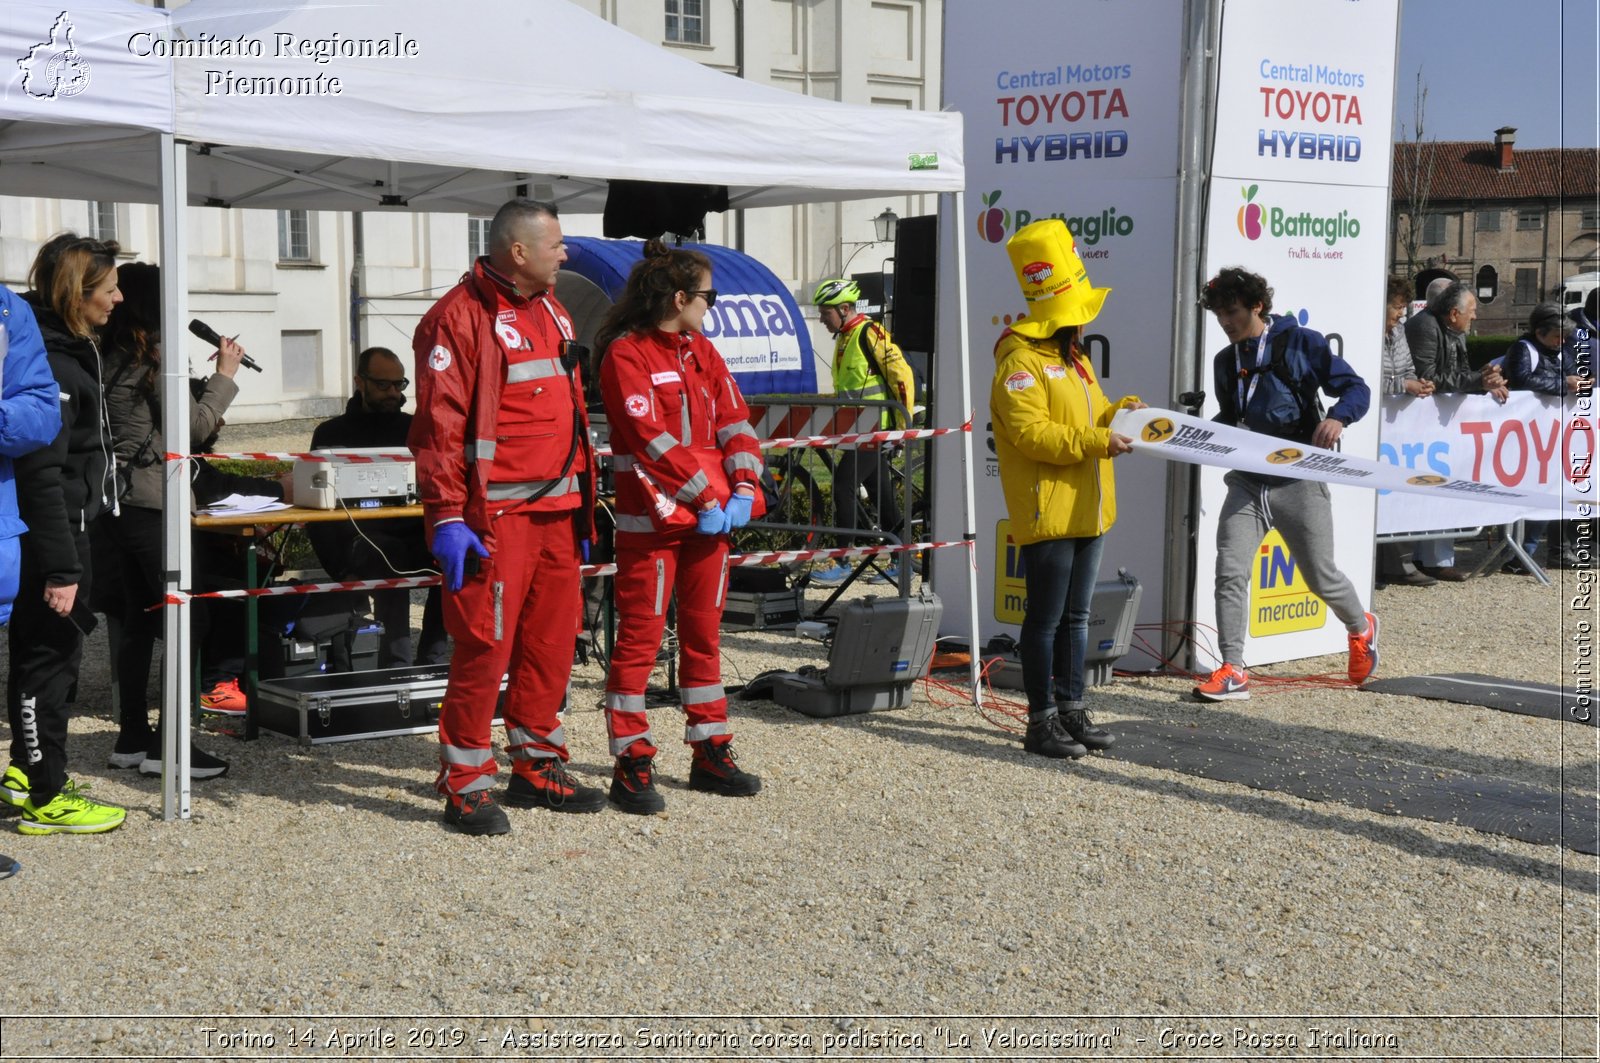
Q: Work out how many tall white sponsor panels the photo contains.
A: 2